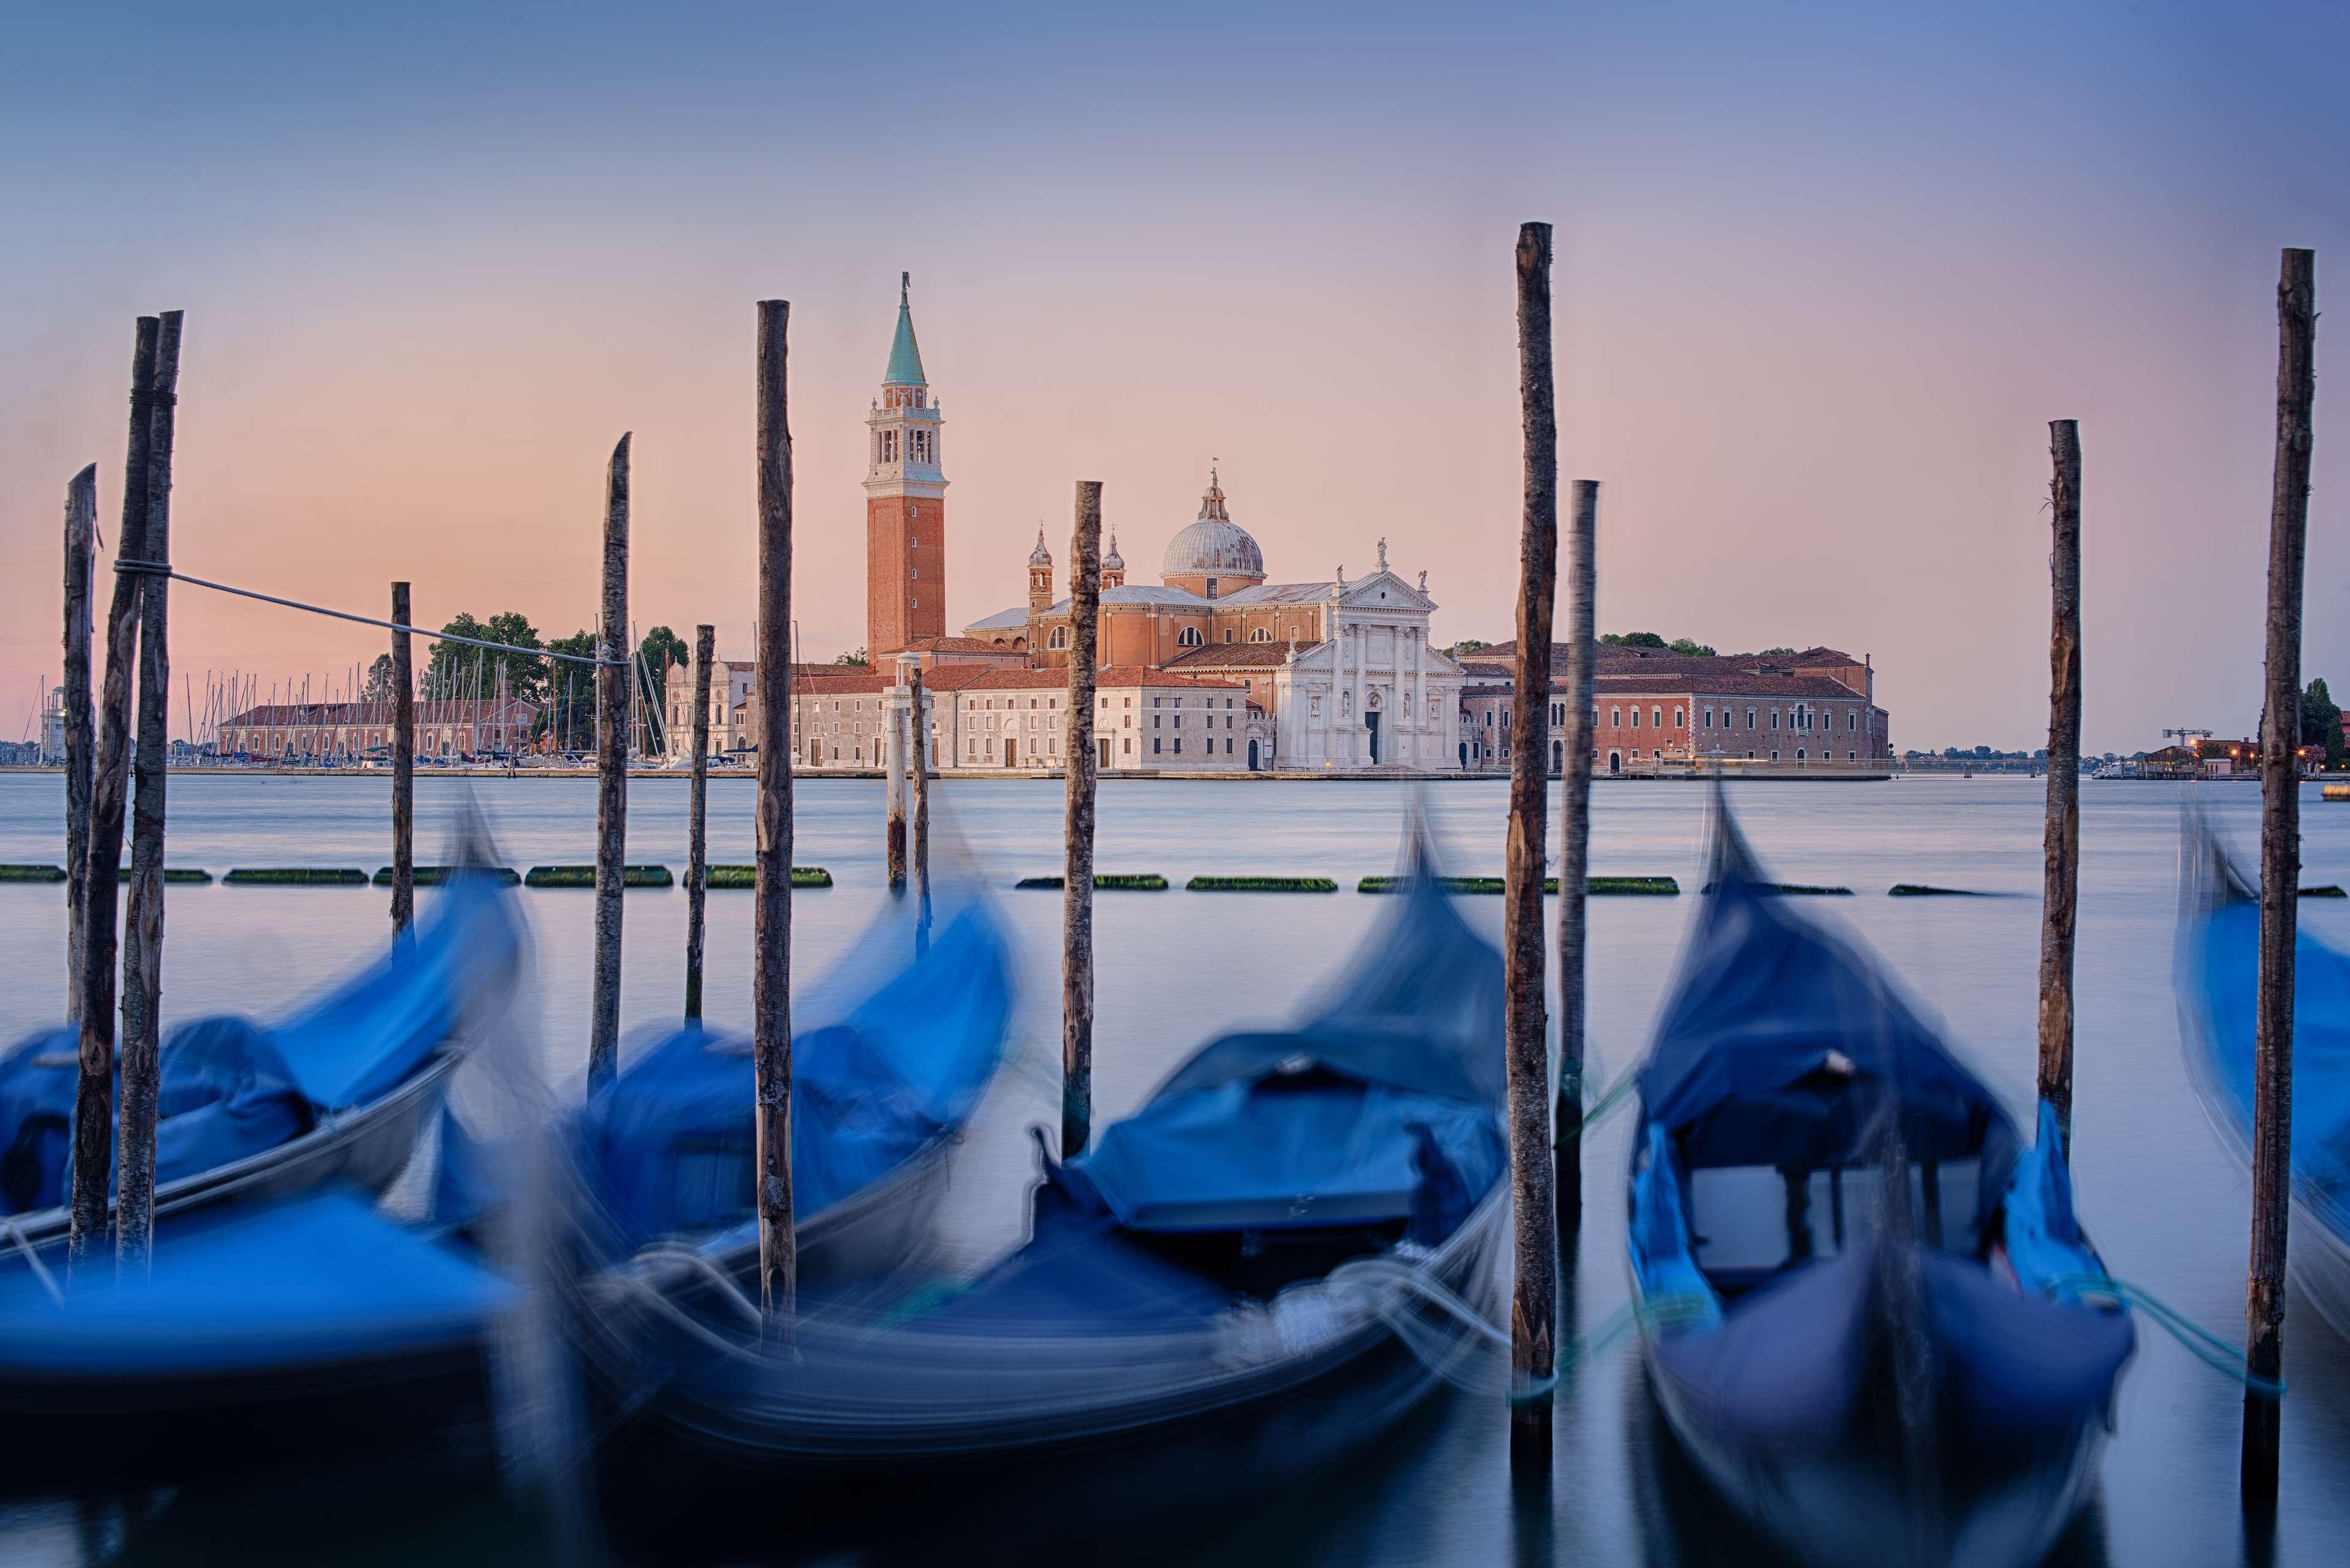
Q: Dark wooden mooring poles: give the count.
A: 13